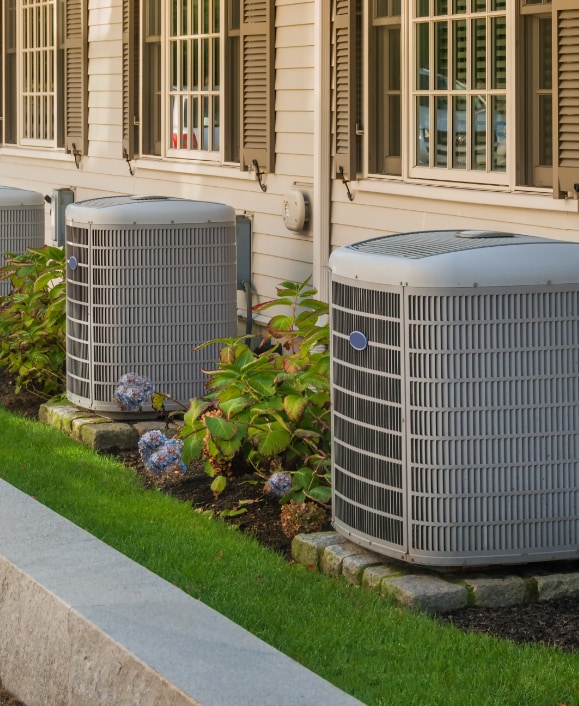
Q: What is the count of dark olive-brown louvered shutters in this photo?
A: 5